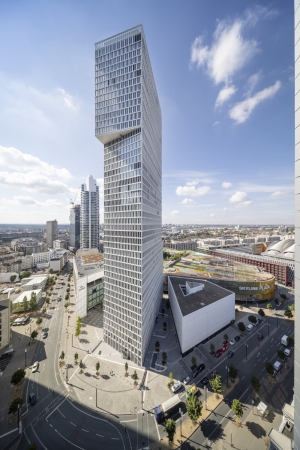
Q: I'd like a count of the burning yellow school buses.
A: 0